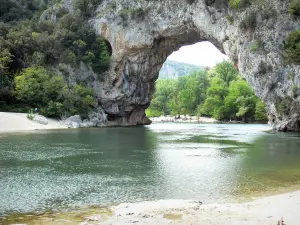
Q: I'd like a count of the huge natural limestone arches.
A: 1